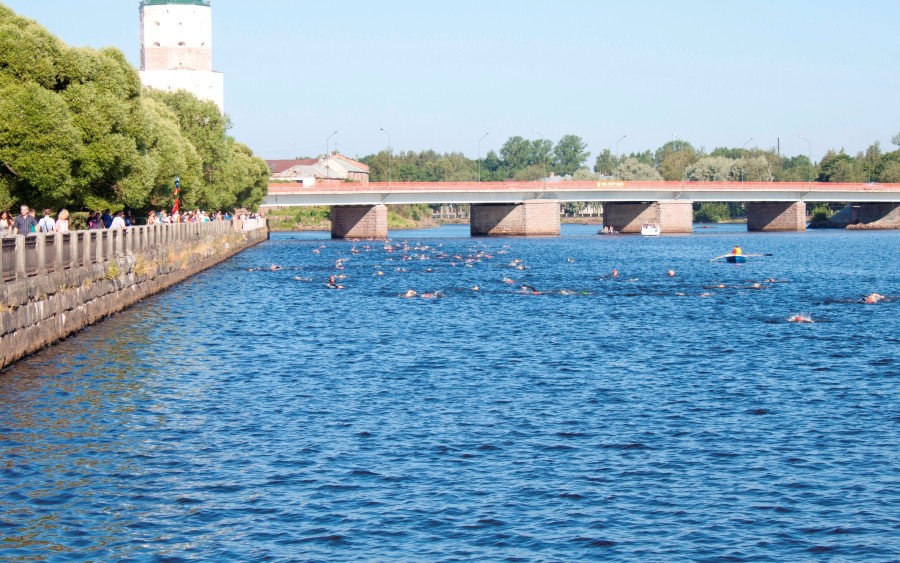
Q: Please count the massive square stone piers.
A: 4